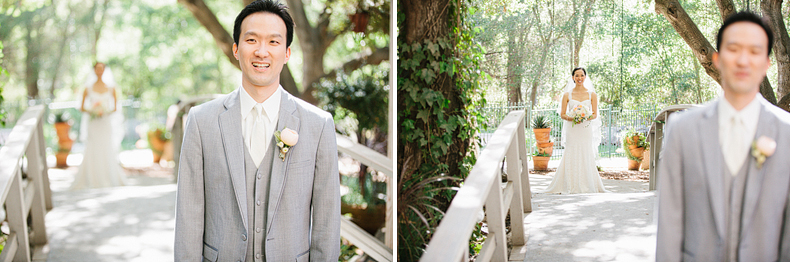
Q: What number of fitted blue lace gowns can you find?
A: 0